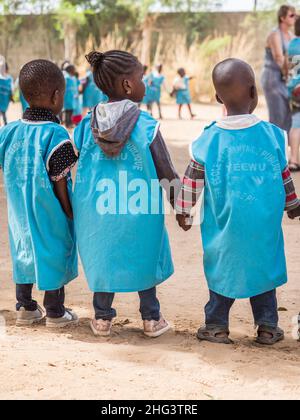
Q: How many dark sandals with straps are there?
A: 2